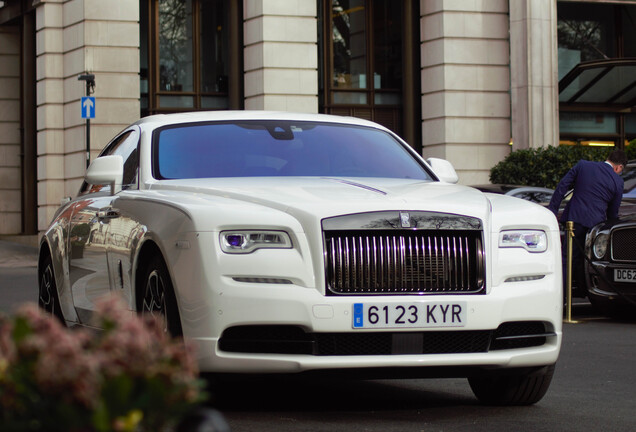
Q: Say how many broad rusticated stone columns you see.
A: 3